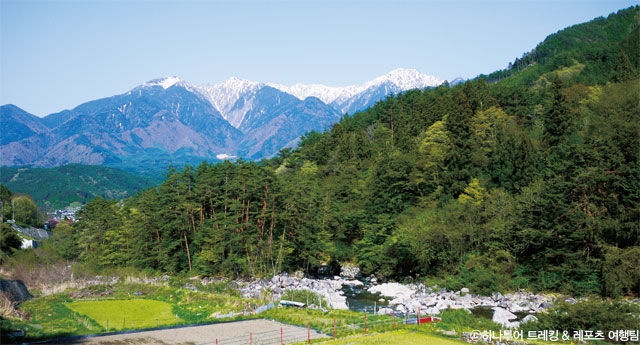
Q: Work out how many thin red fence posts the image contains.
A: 8